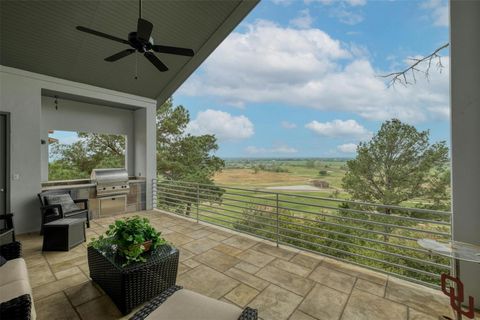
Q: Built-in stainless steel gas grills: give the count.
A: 1